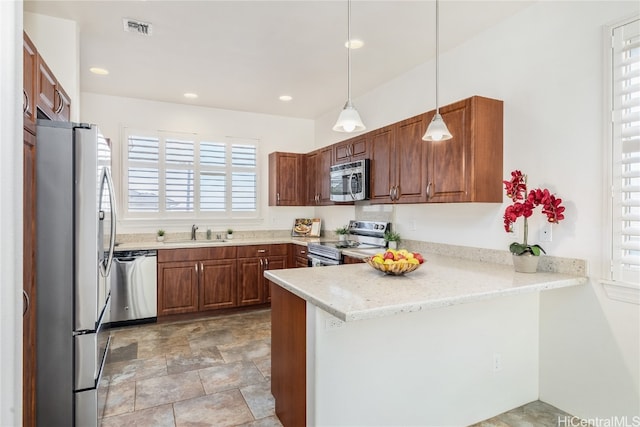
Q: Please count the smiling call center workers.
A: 0